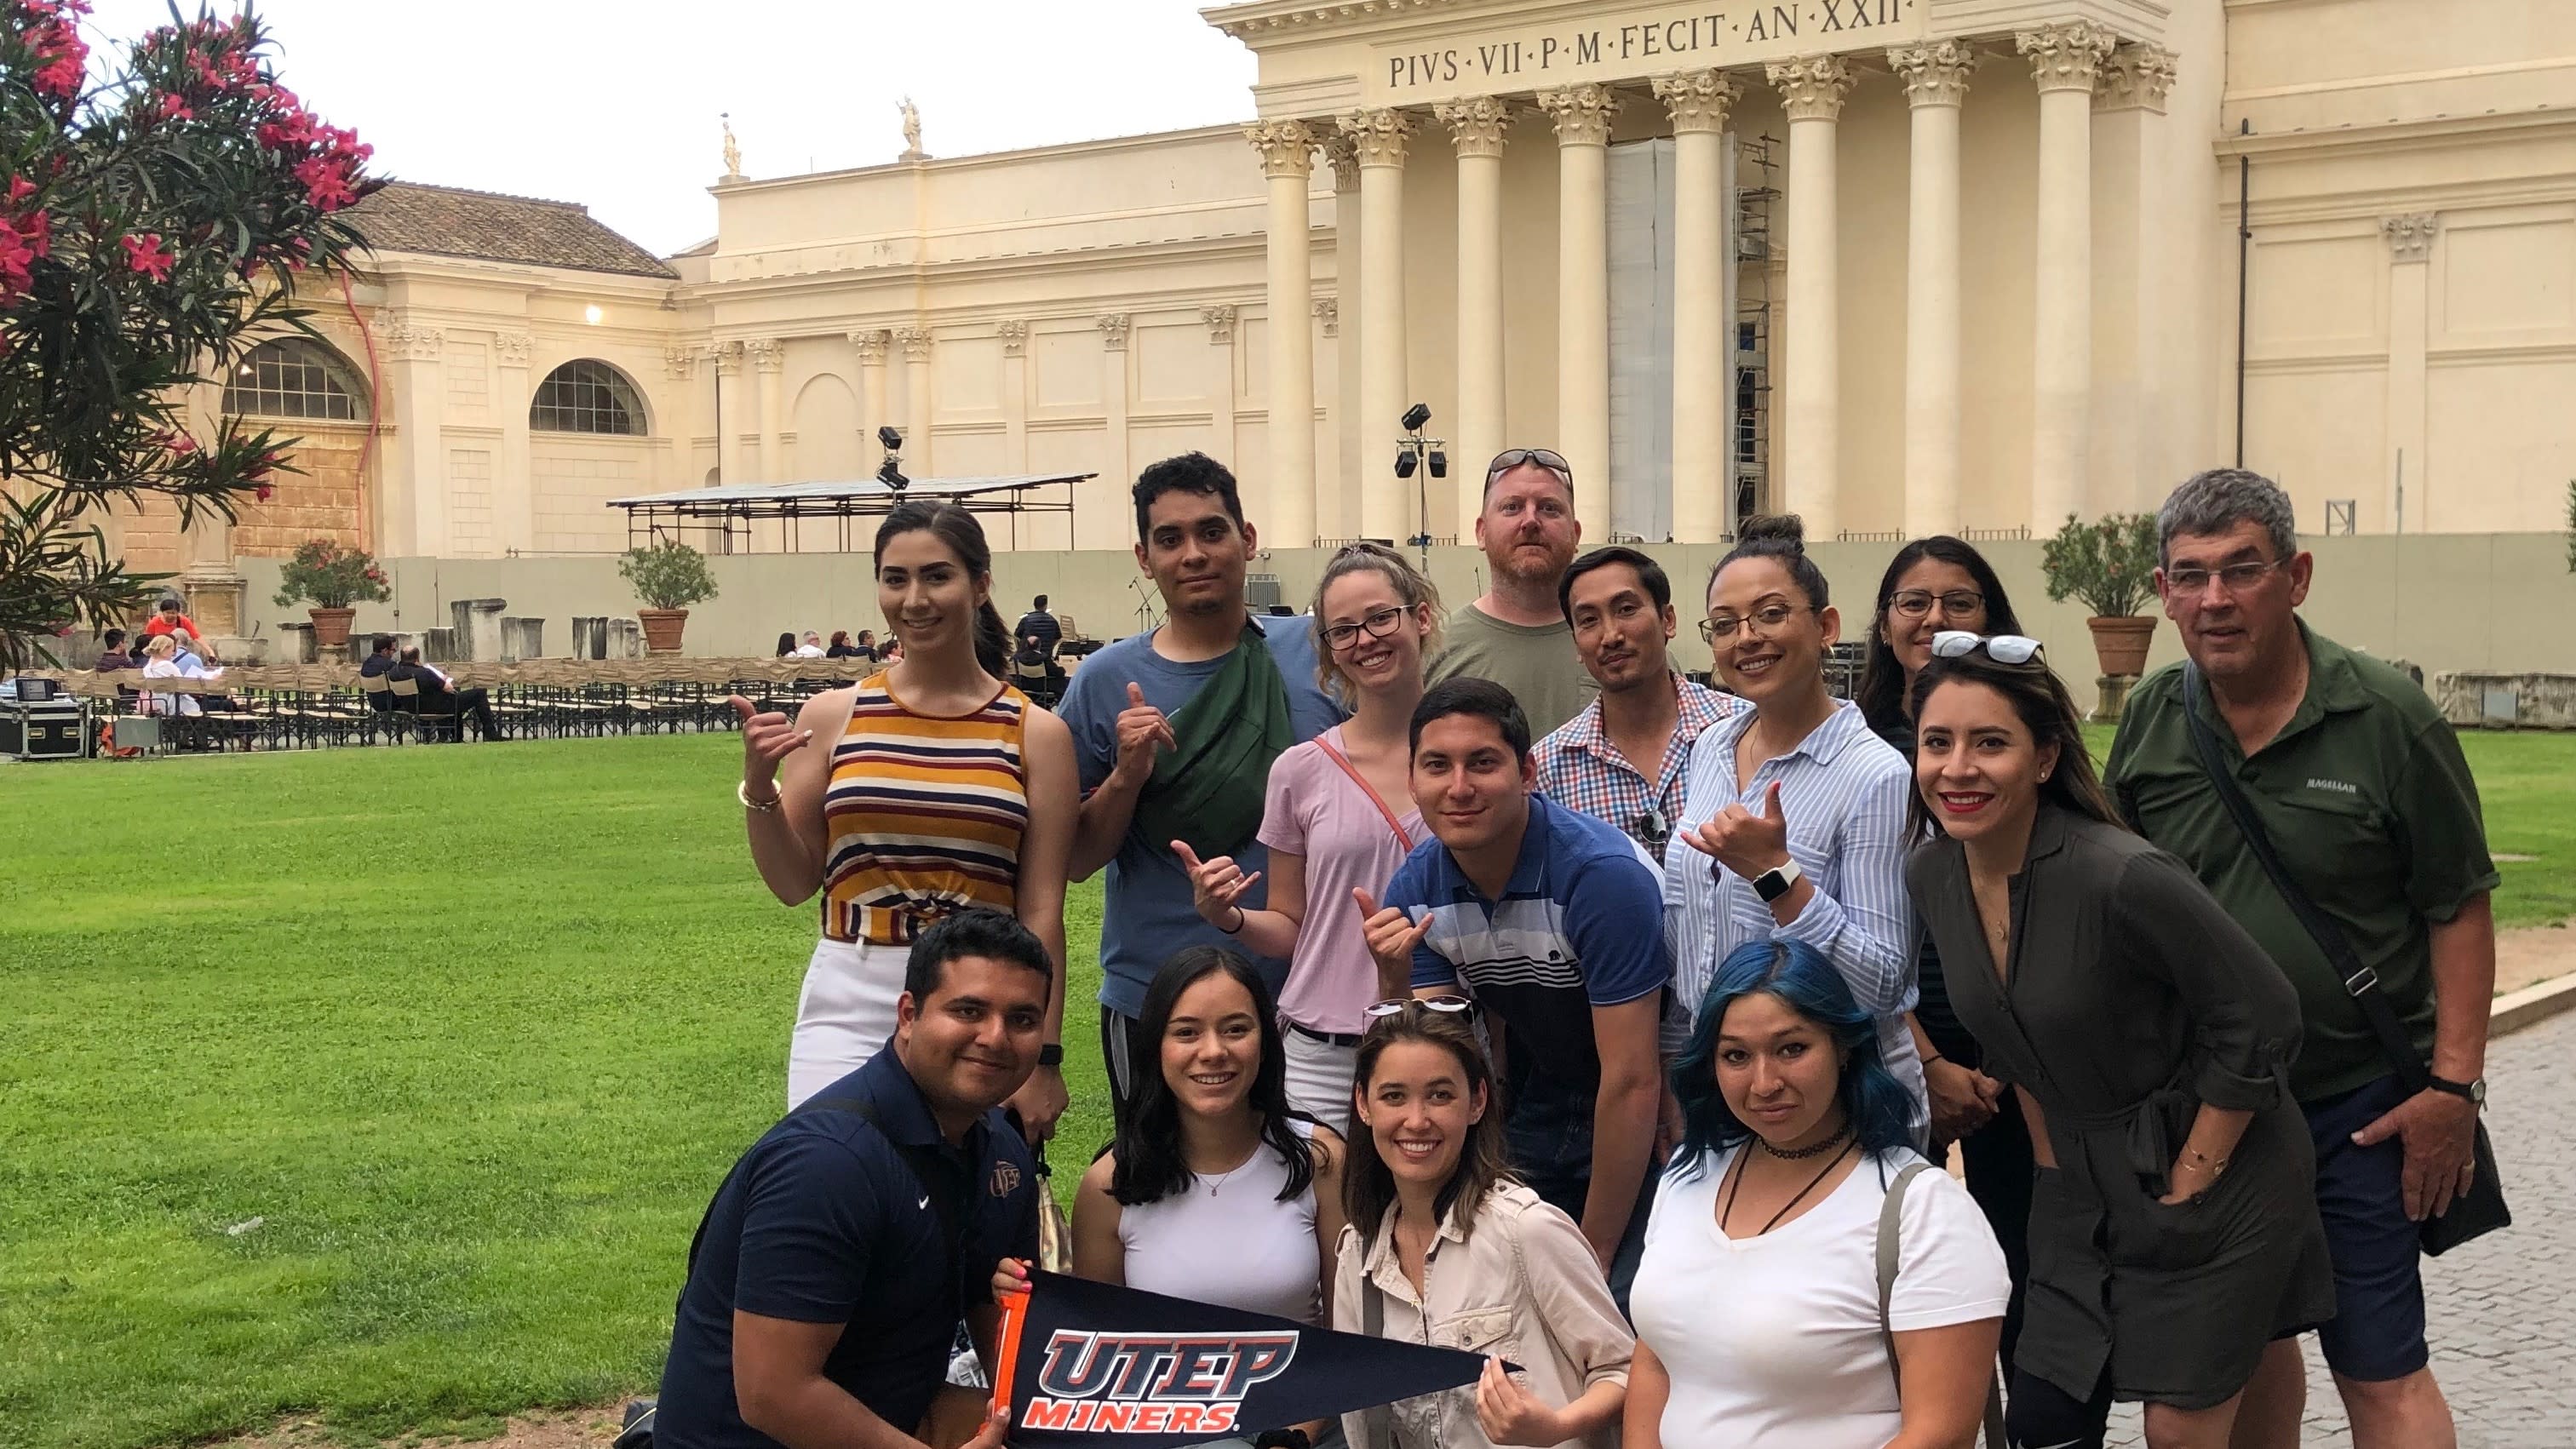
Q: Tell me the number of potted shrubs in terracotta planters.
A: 3